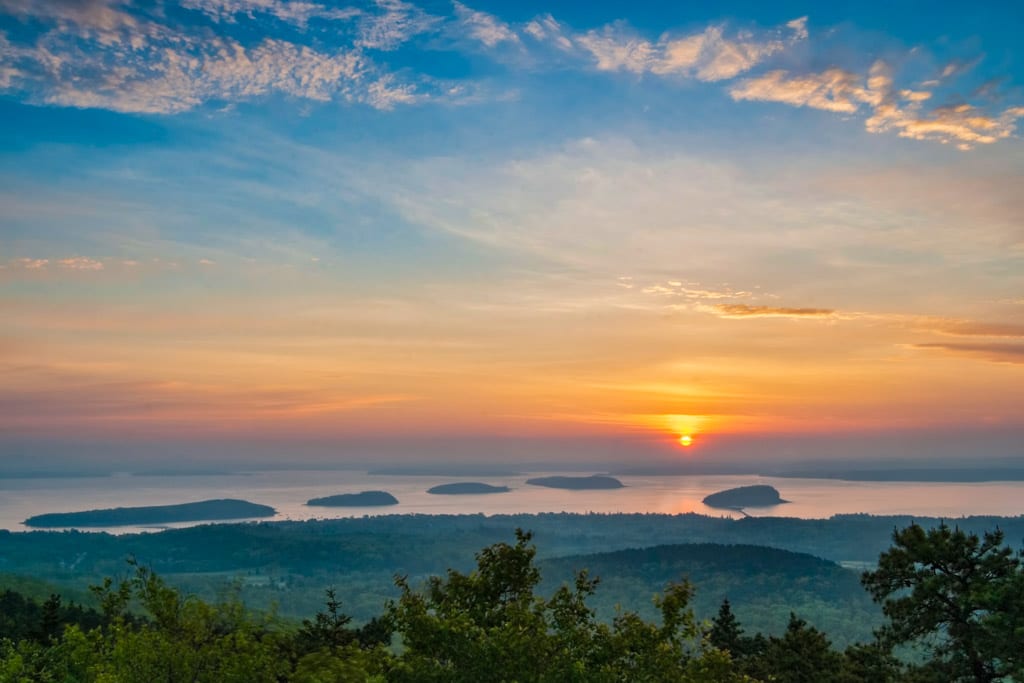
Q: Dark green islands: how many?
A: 5